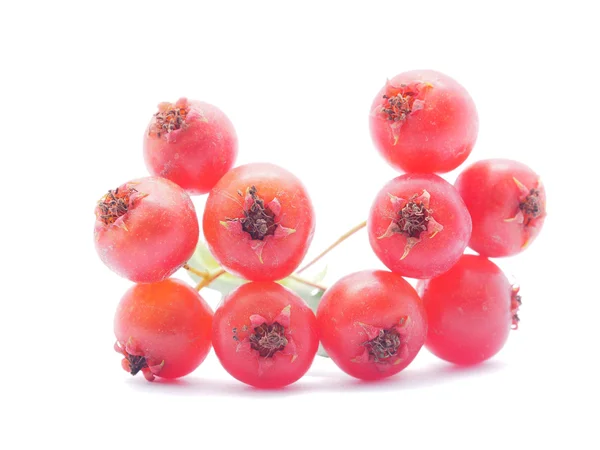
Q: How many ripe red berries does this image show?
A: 10